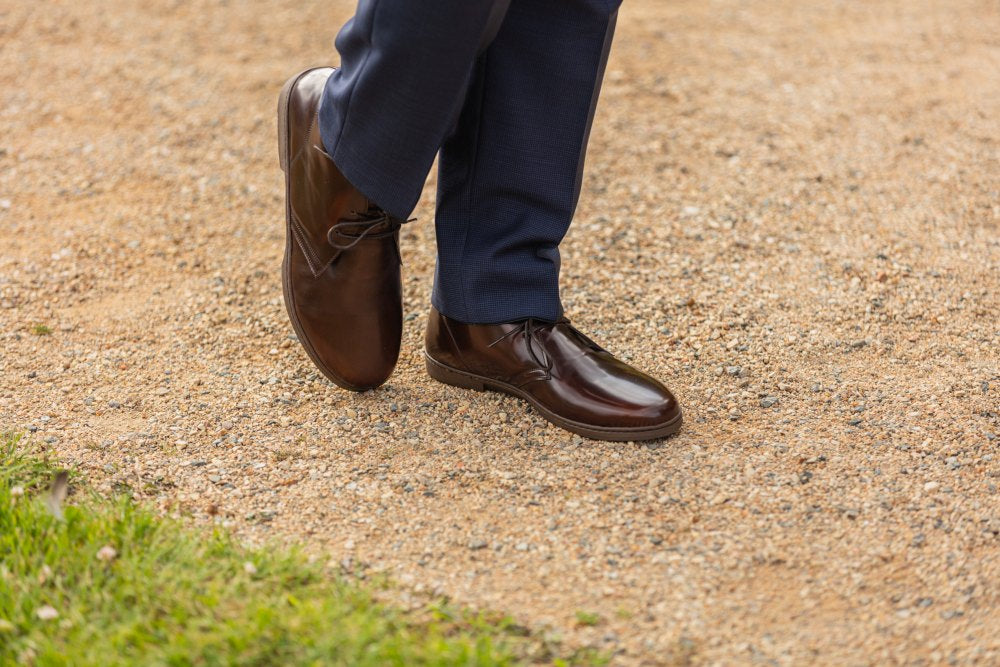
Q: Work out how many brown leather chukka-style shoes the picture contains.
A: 2